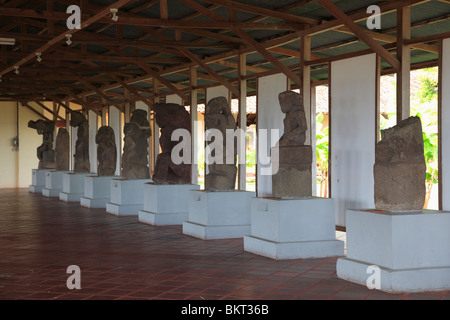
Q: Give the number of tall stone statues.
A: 9